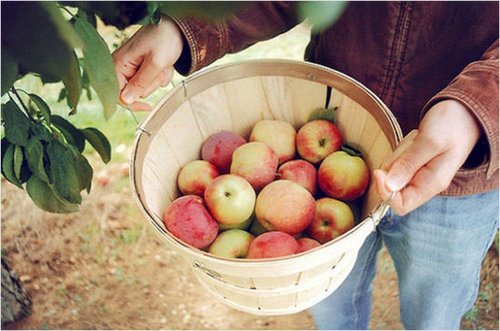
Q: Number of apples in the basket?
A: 14